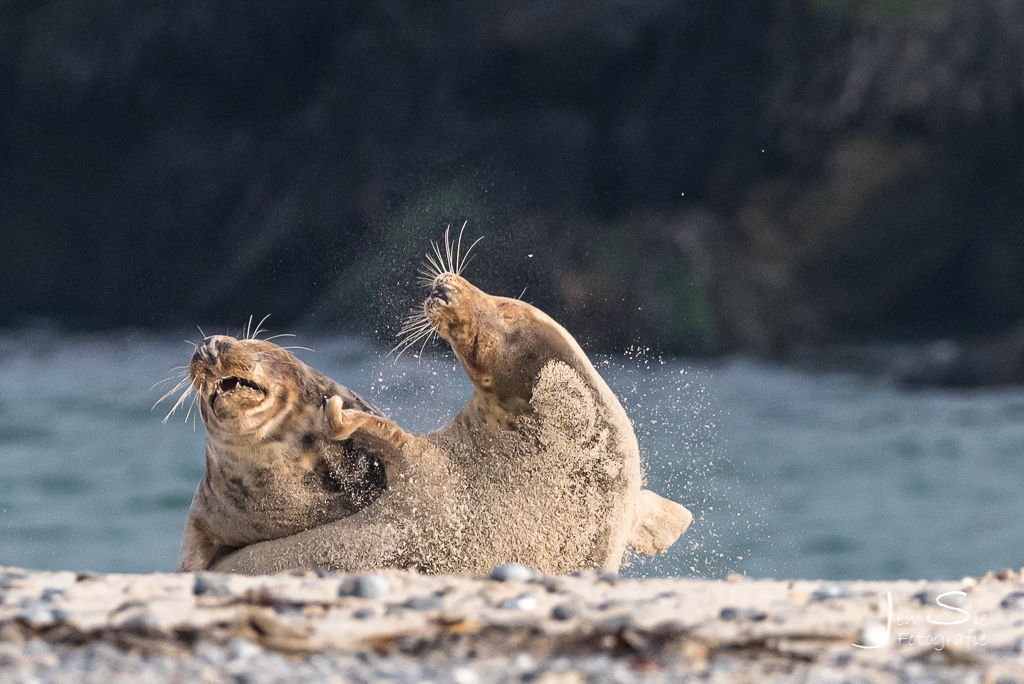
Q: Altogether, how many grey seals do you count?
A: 2